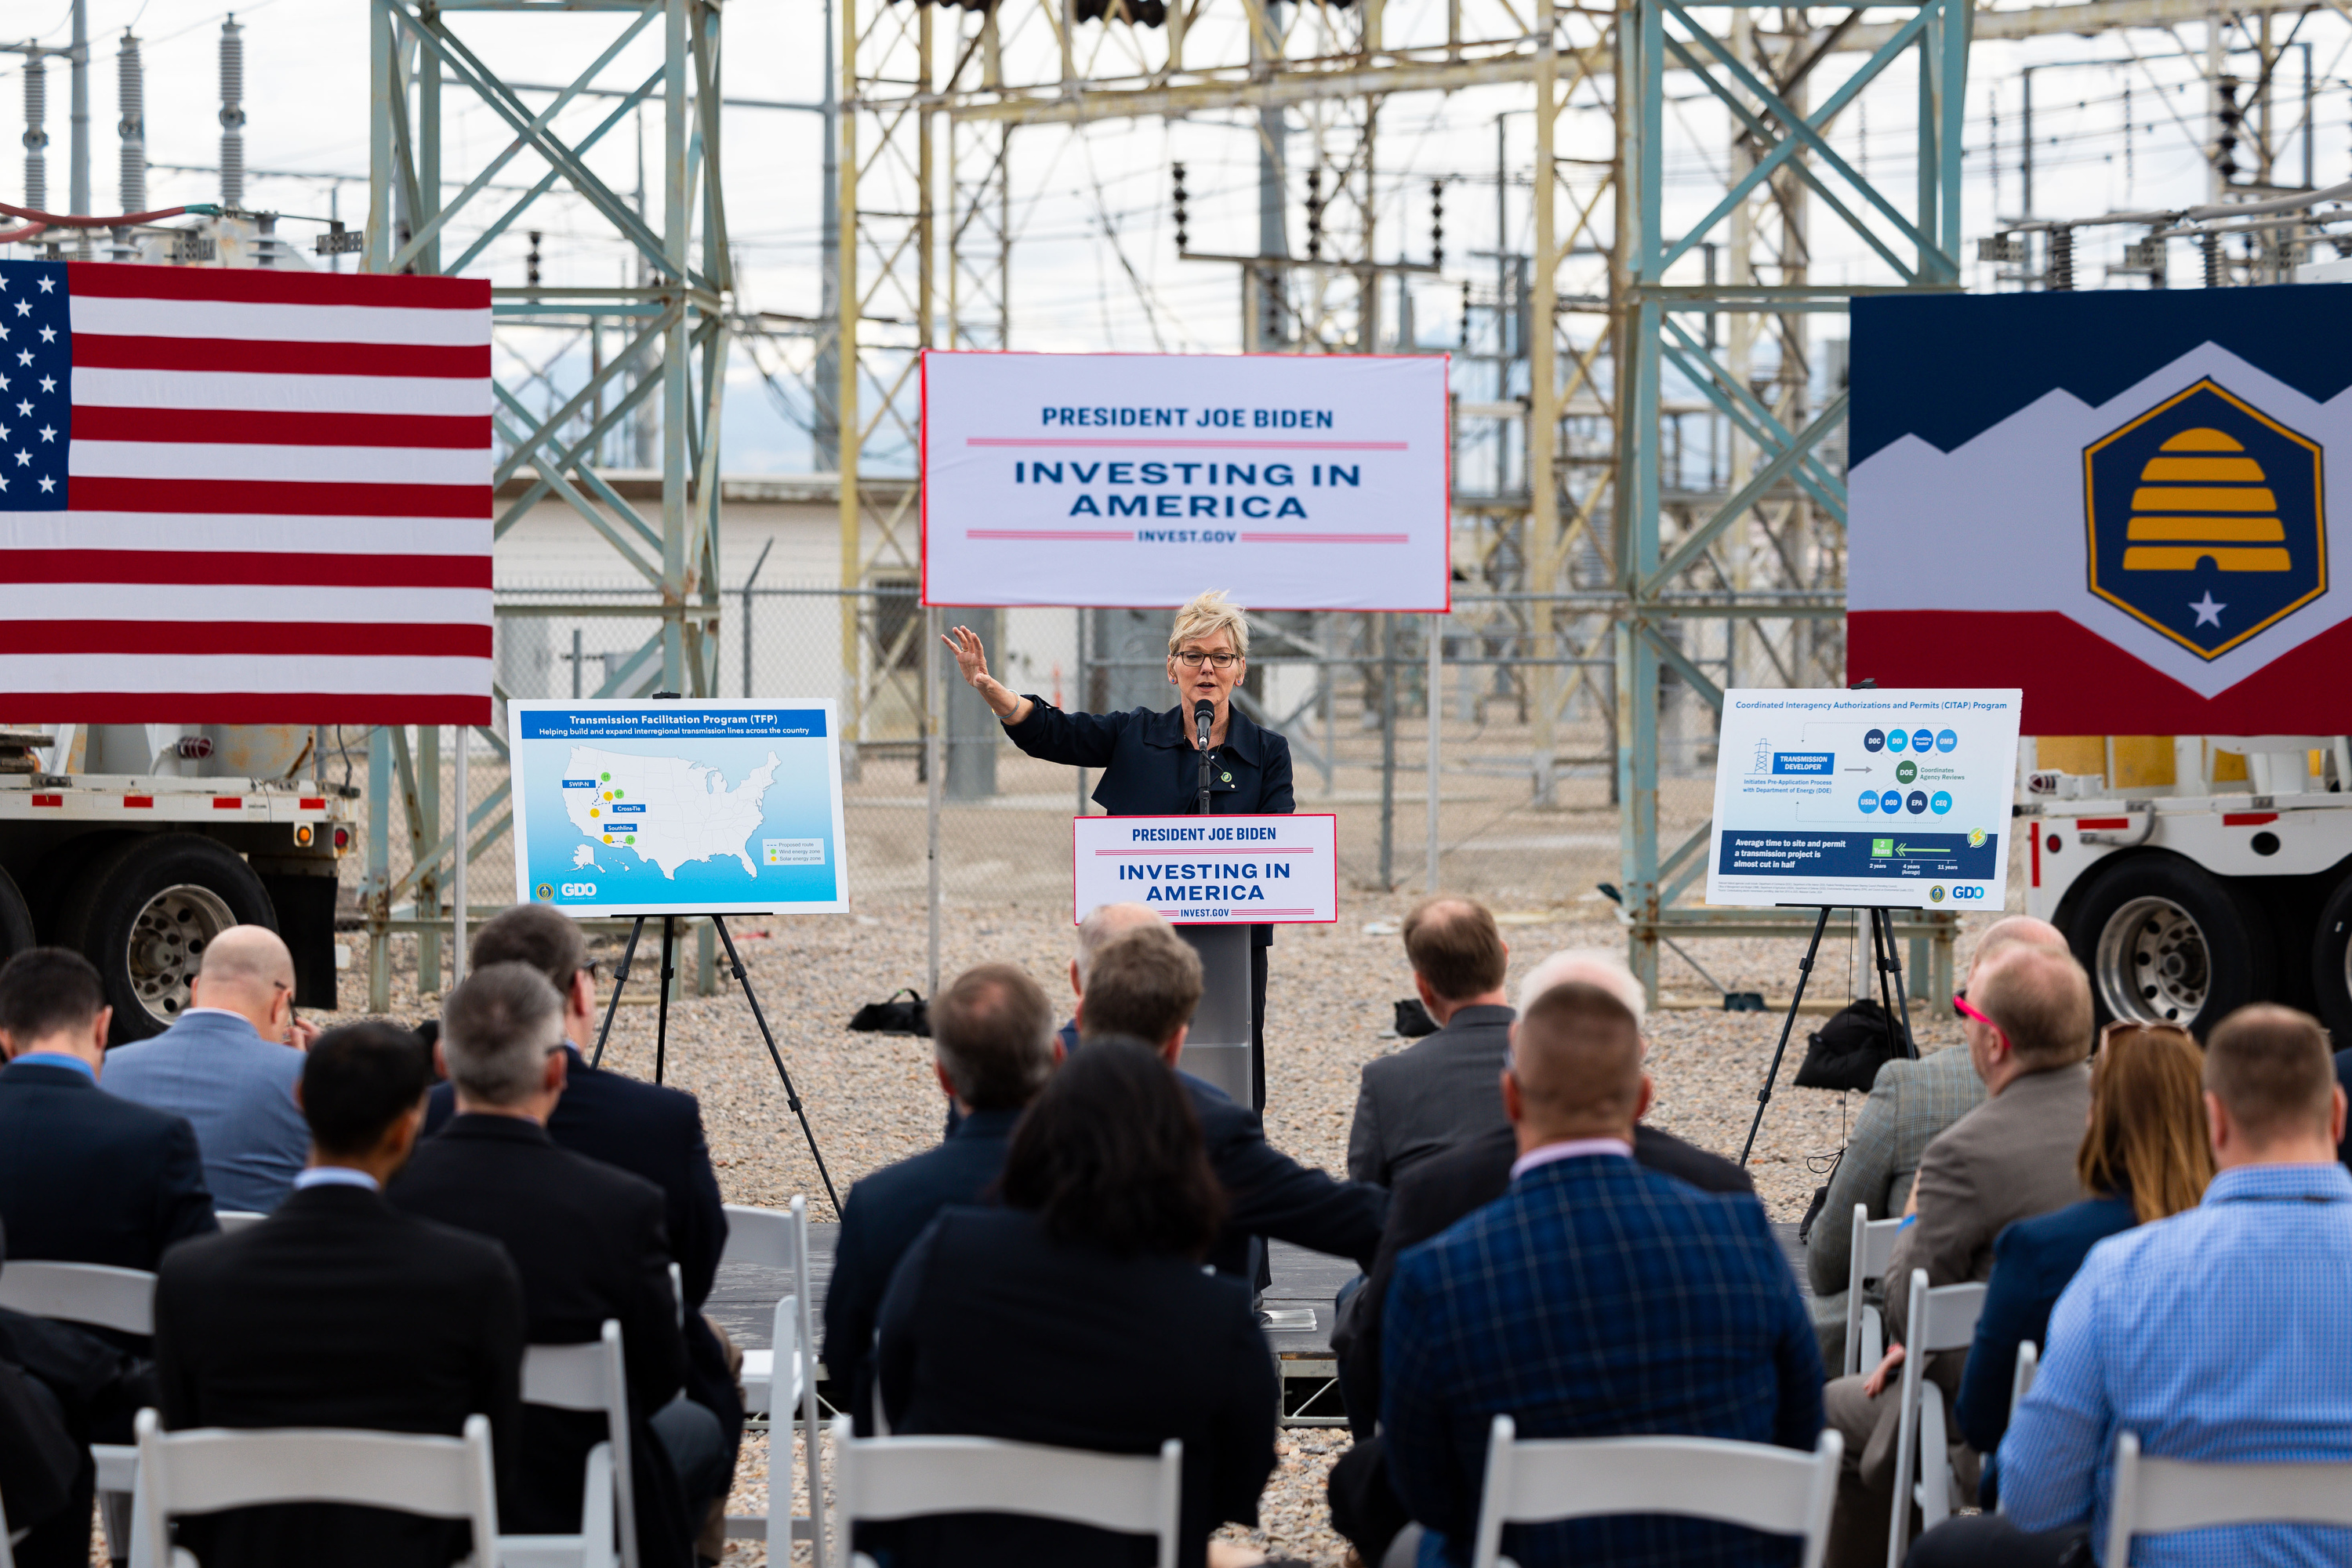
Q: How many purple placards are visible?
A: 0